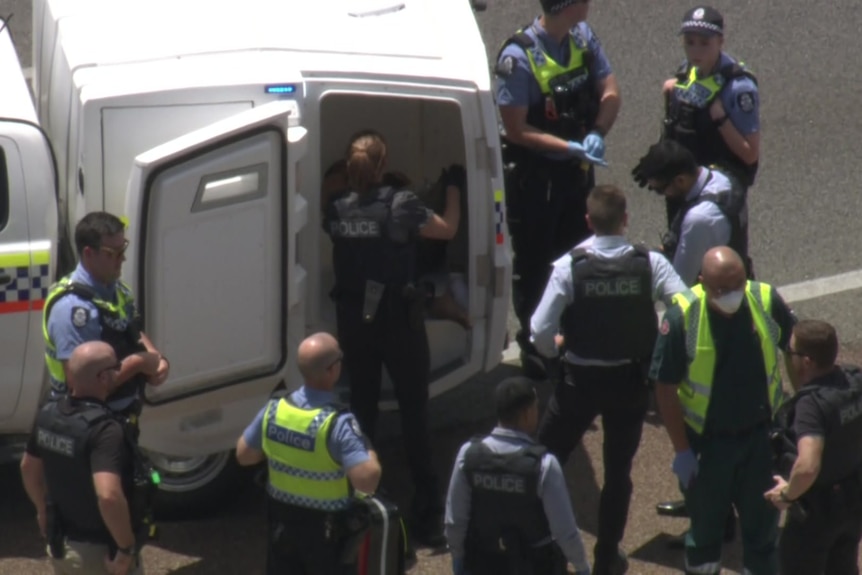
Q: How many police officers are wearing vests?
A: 10